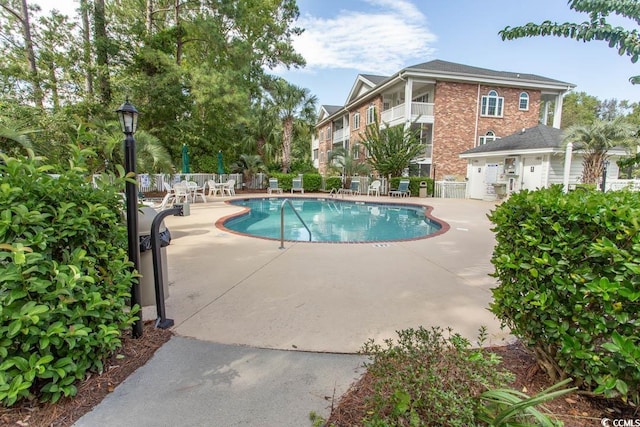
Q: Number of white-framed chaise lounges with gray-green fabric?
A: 4